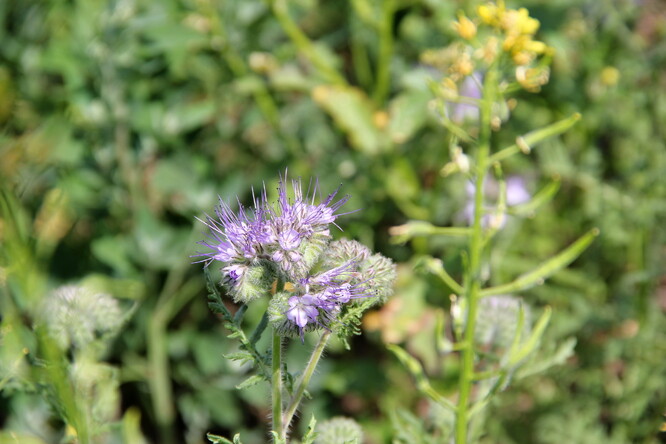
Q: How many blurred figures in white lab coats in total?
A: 0